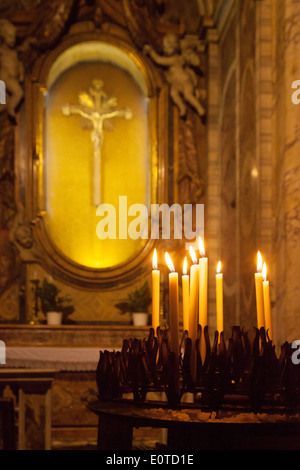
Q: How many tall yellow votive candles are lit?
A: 8